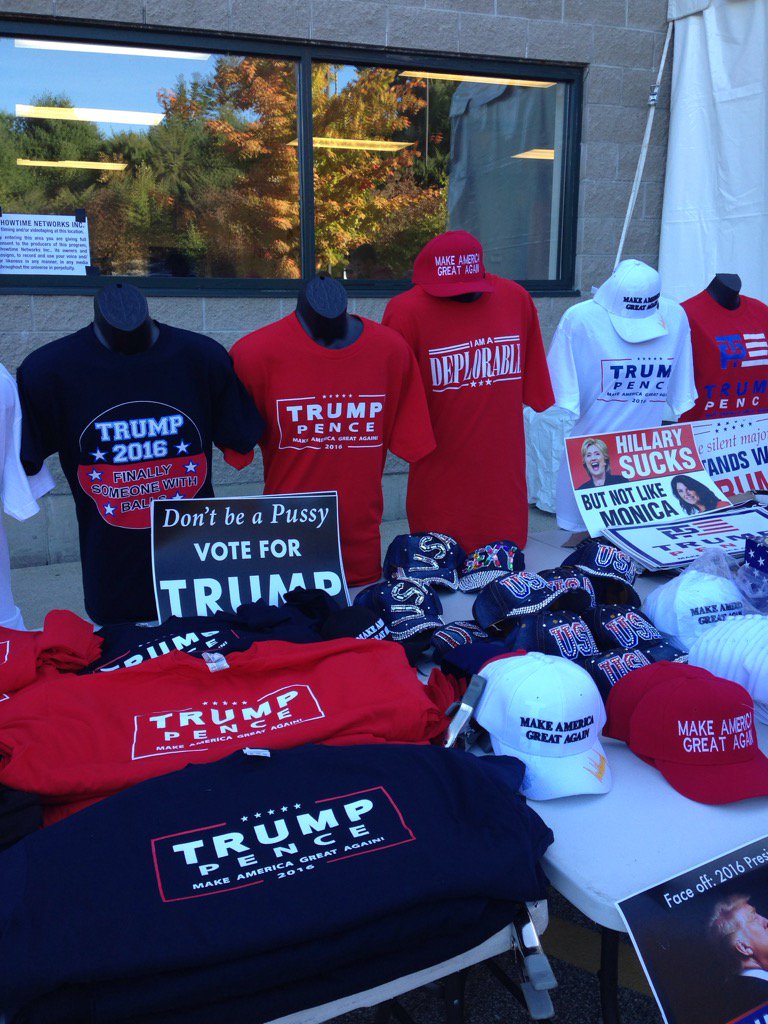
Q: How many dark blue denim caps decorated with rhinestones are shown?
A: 10